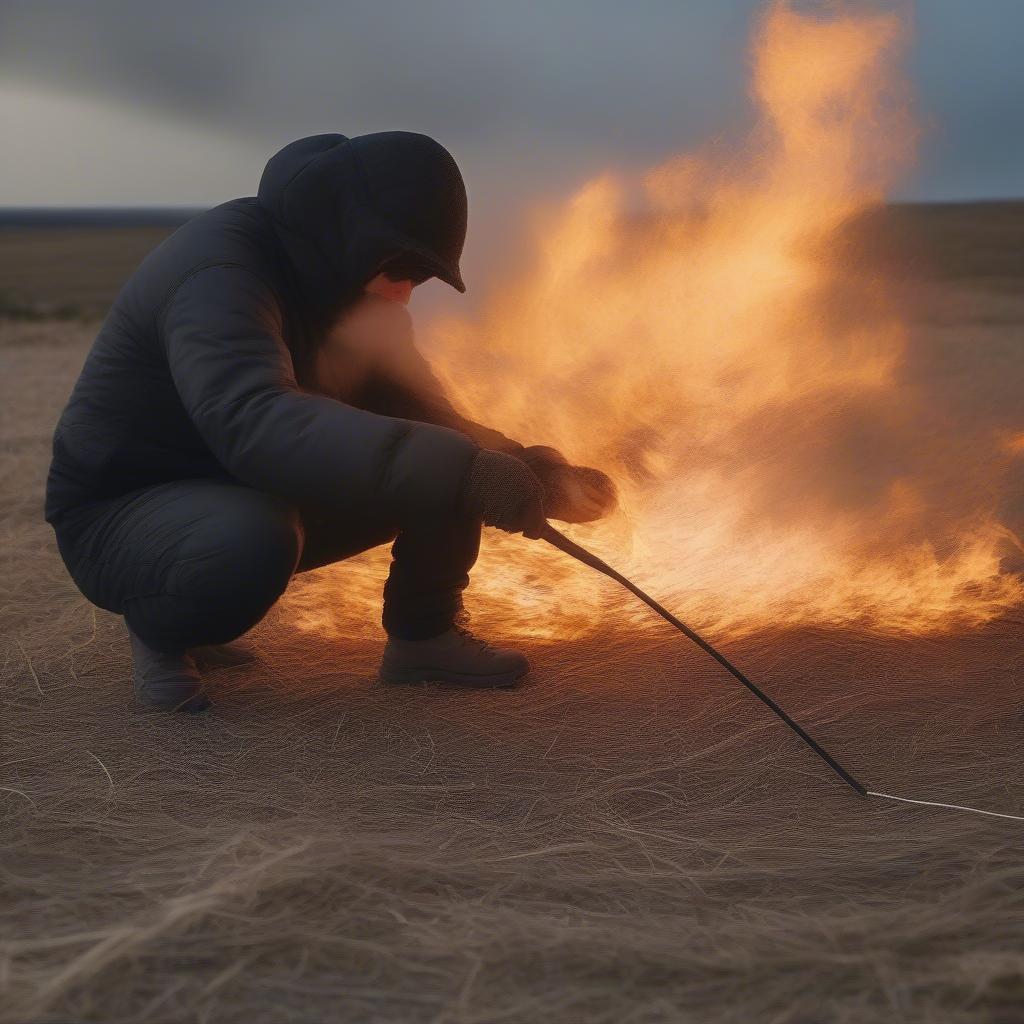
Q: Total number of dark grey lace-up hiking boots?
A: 2